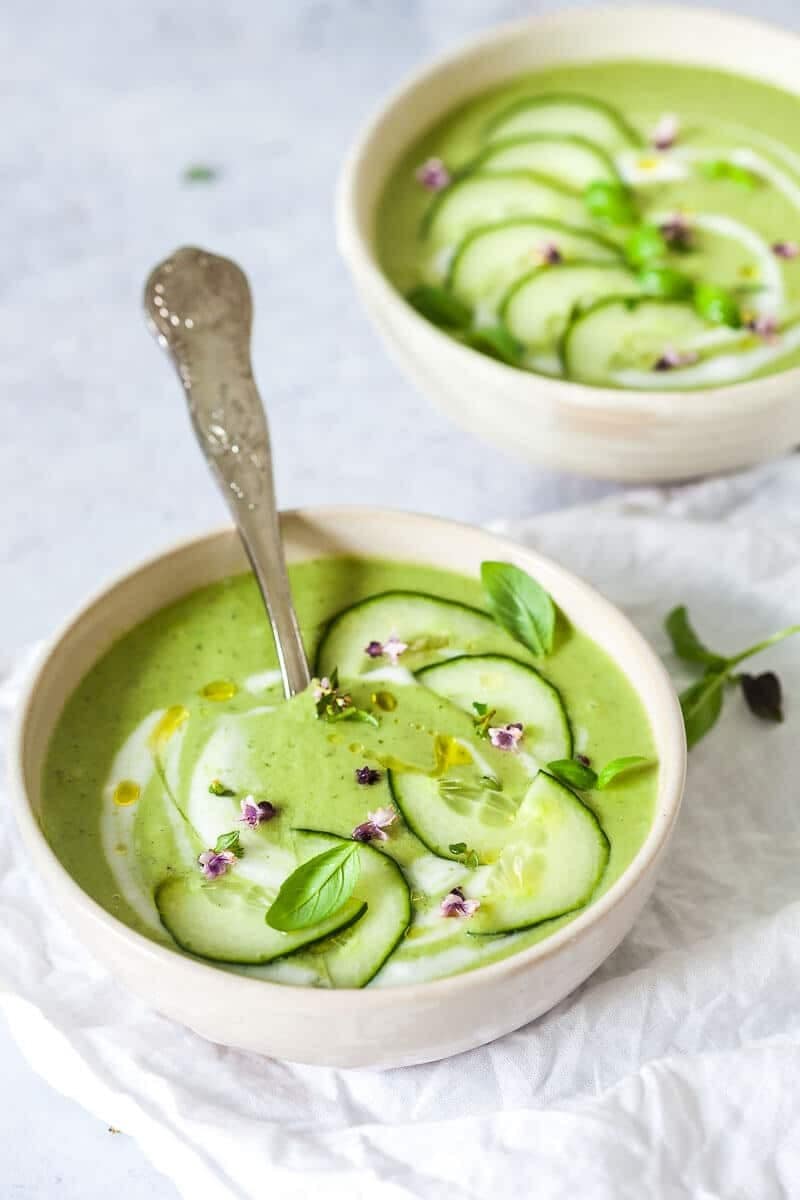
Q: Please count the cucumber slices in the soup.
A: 12